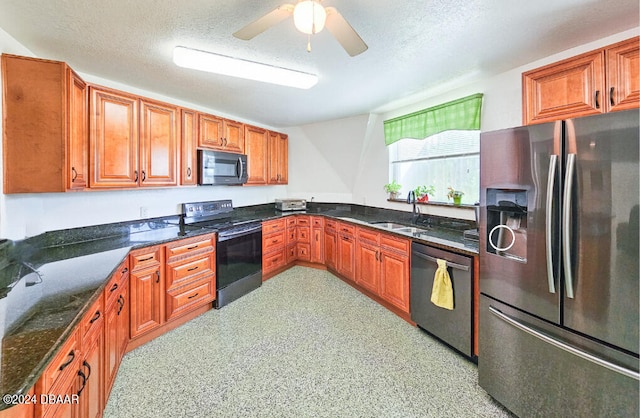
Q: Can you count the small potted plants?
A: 3